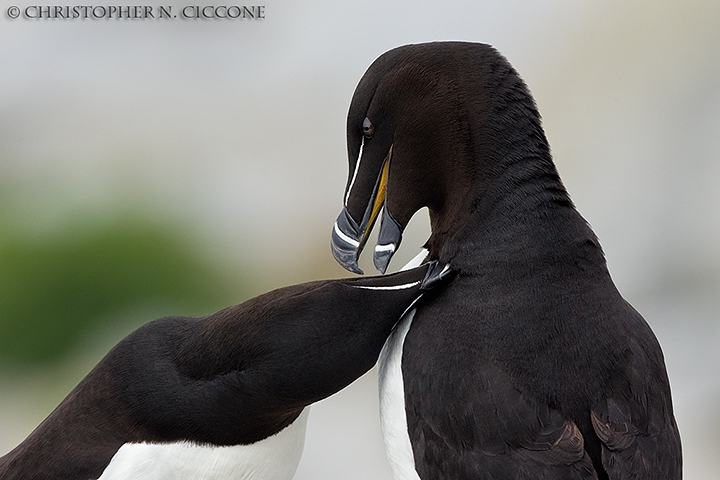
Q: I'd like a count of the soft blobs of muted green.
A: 1